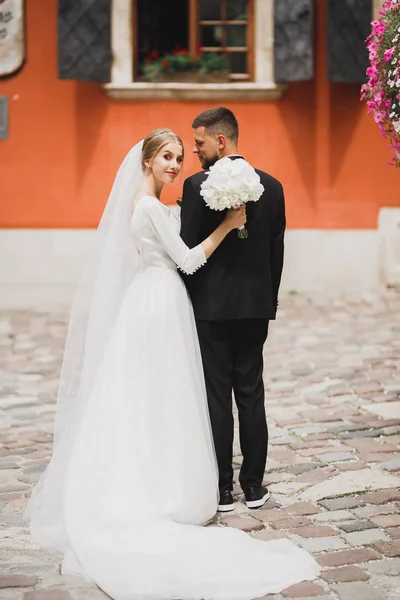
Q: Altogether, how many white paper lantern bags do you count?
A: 0